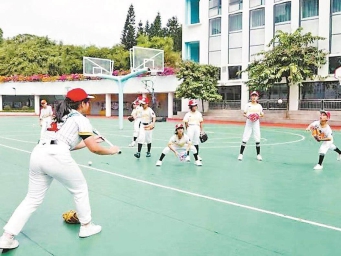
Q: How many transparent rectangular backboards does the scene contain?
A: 2